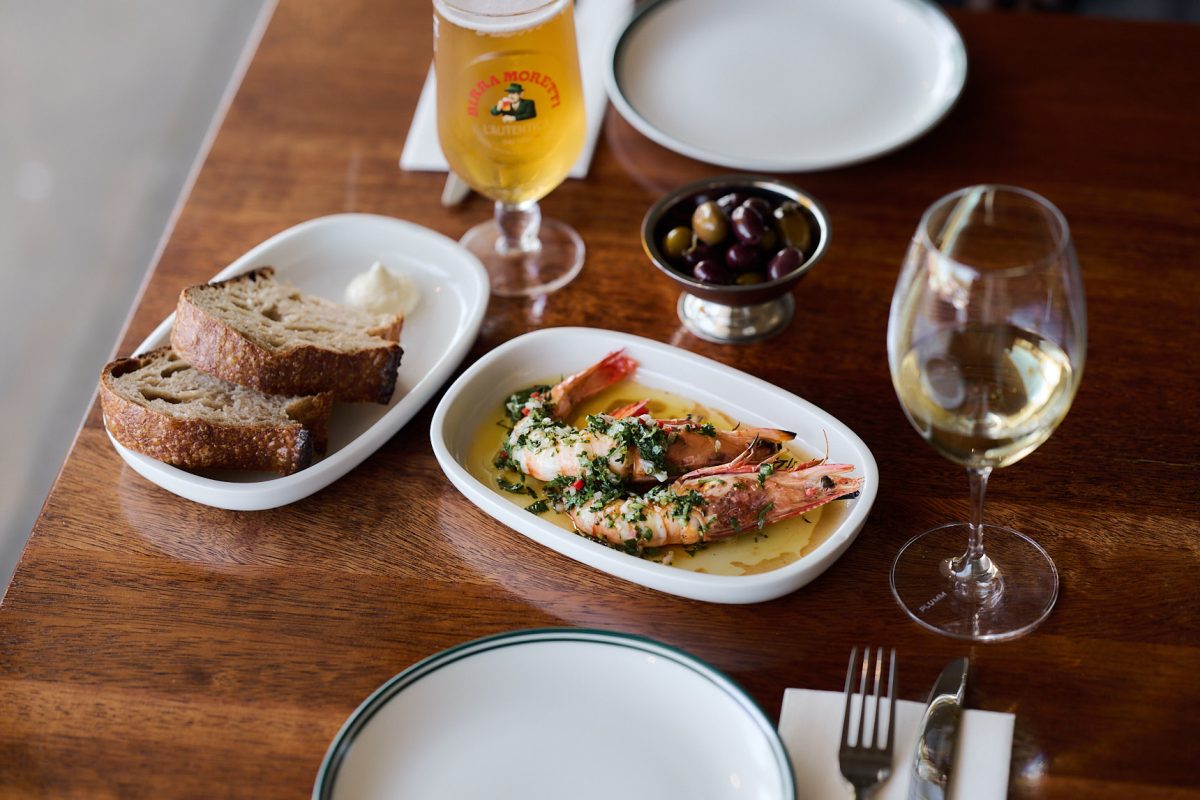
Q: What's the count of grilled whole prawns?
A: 2